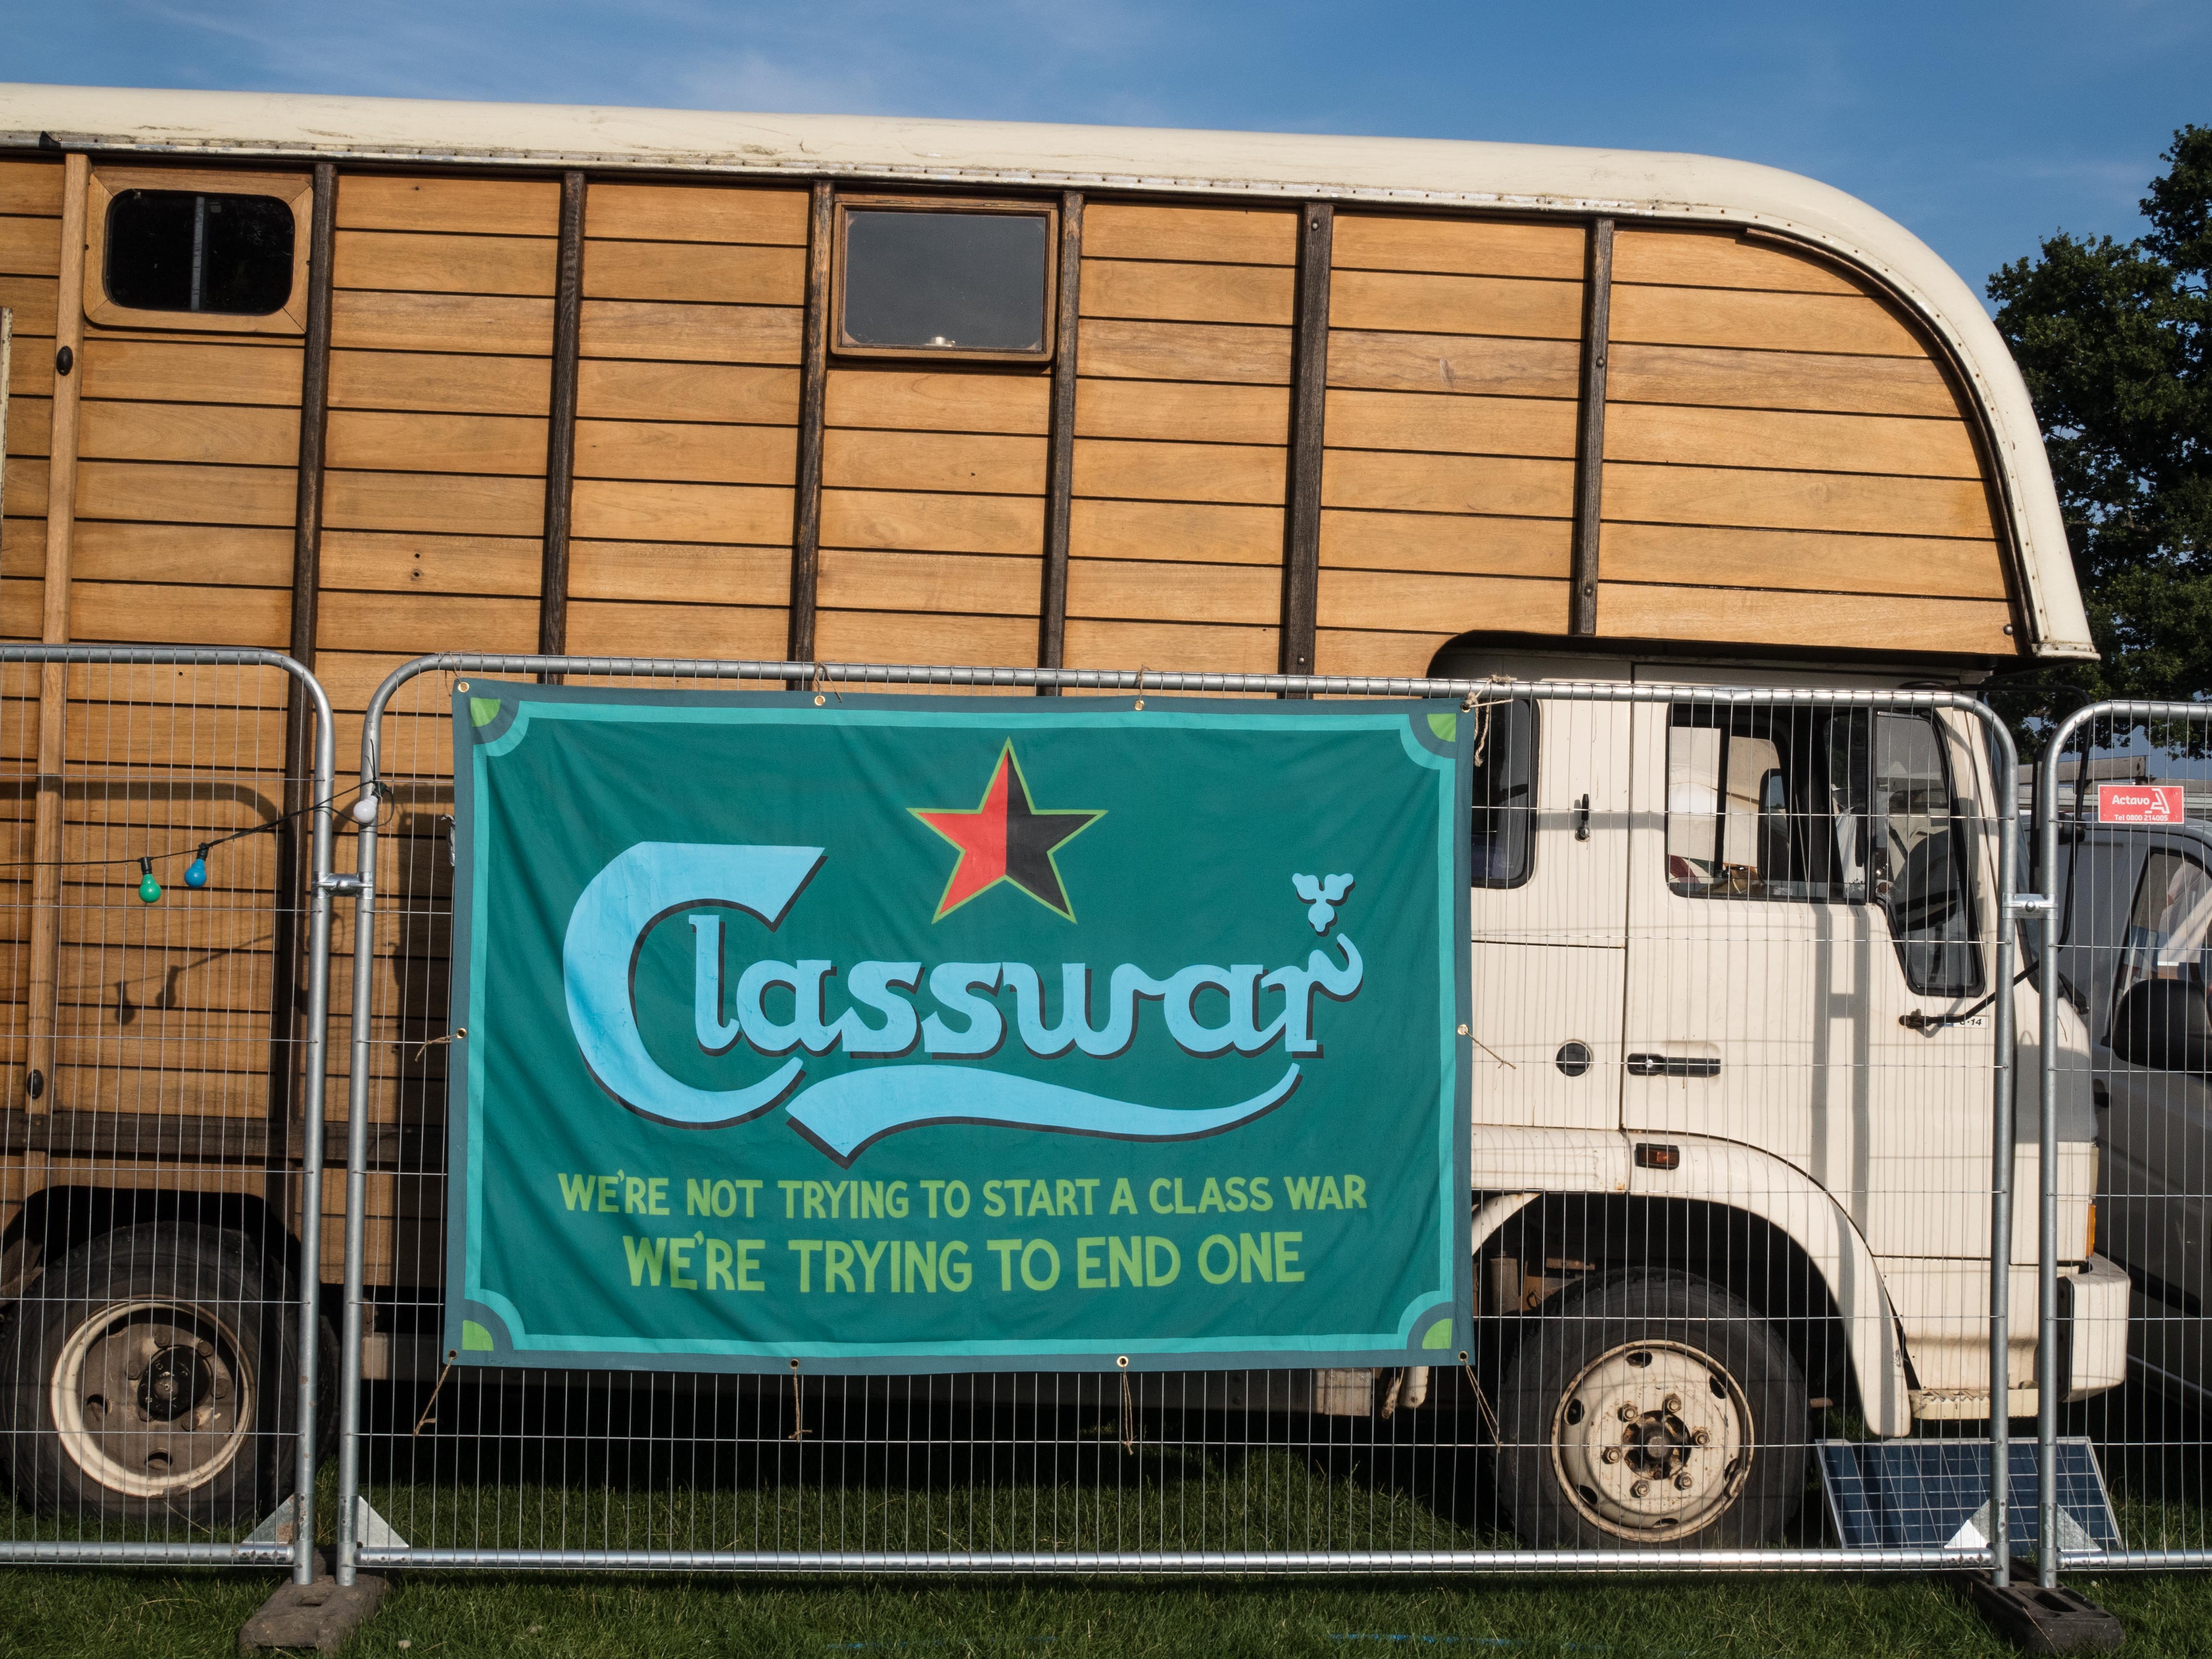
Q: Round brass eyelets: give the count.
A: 10